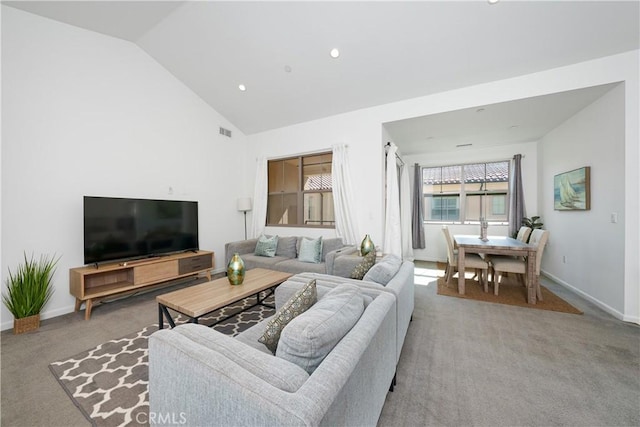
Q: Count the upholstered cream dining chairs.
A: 4